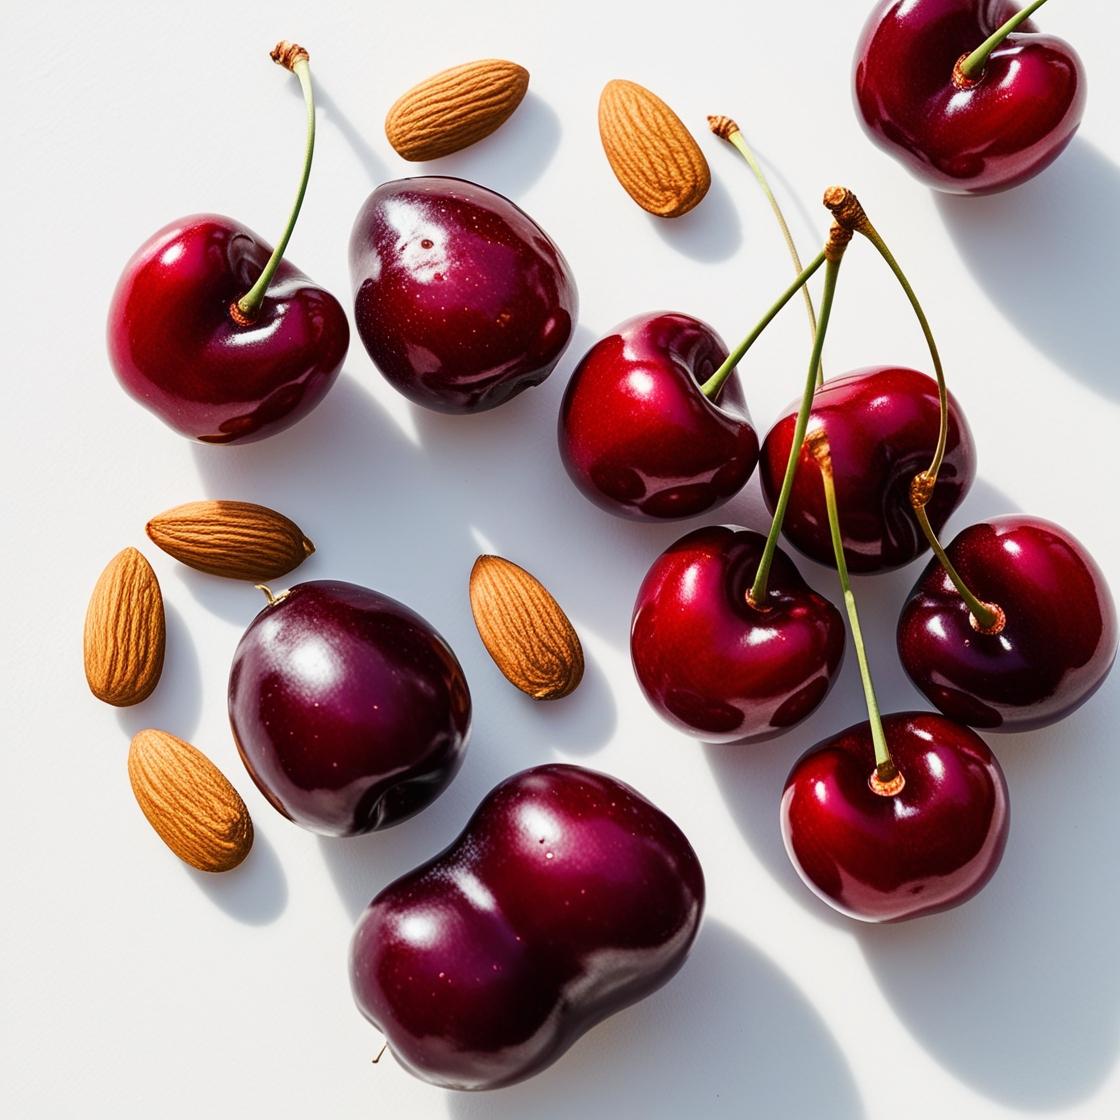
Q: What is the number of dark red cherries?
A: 7